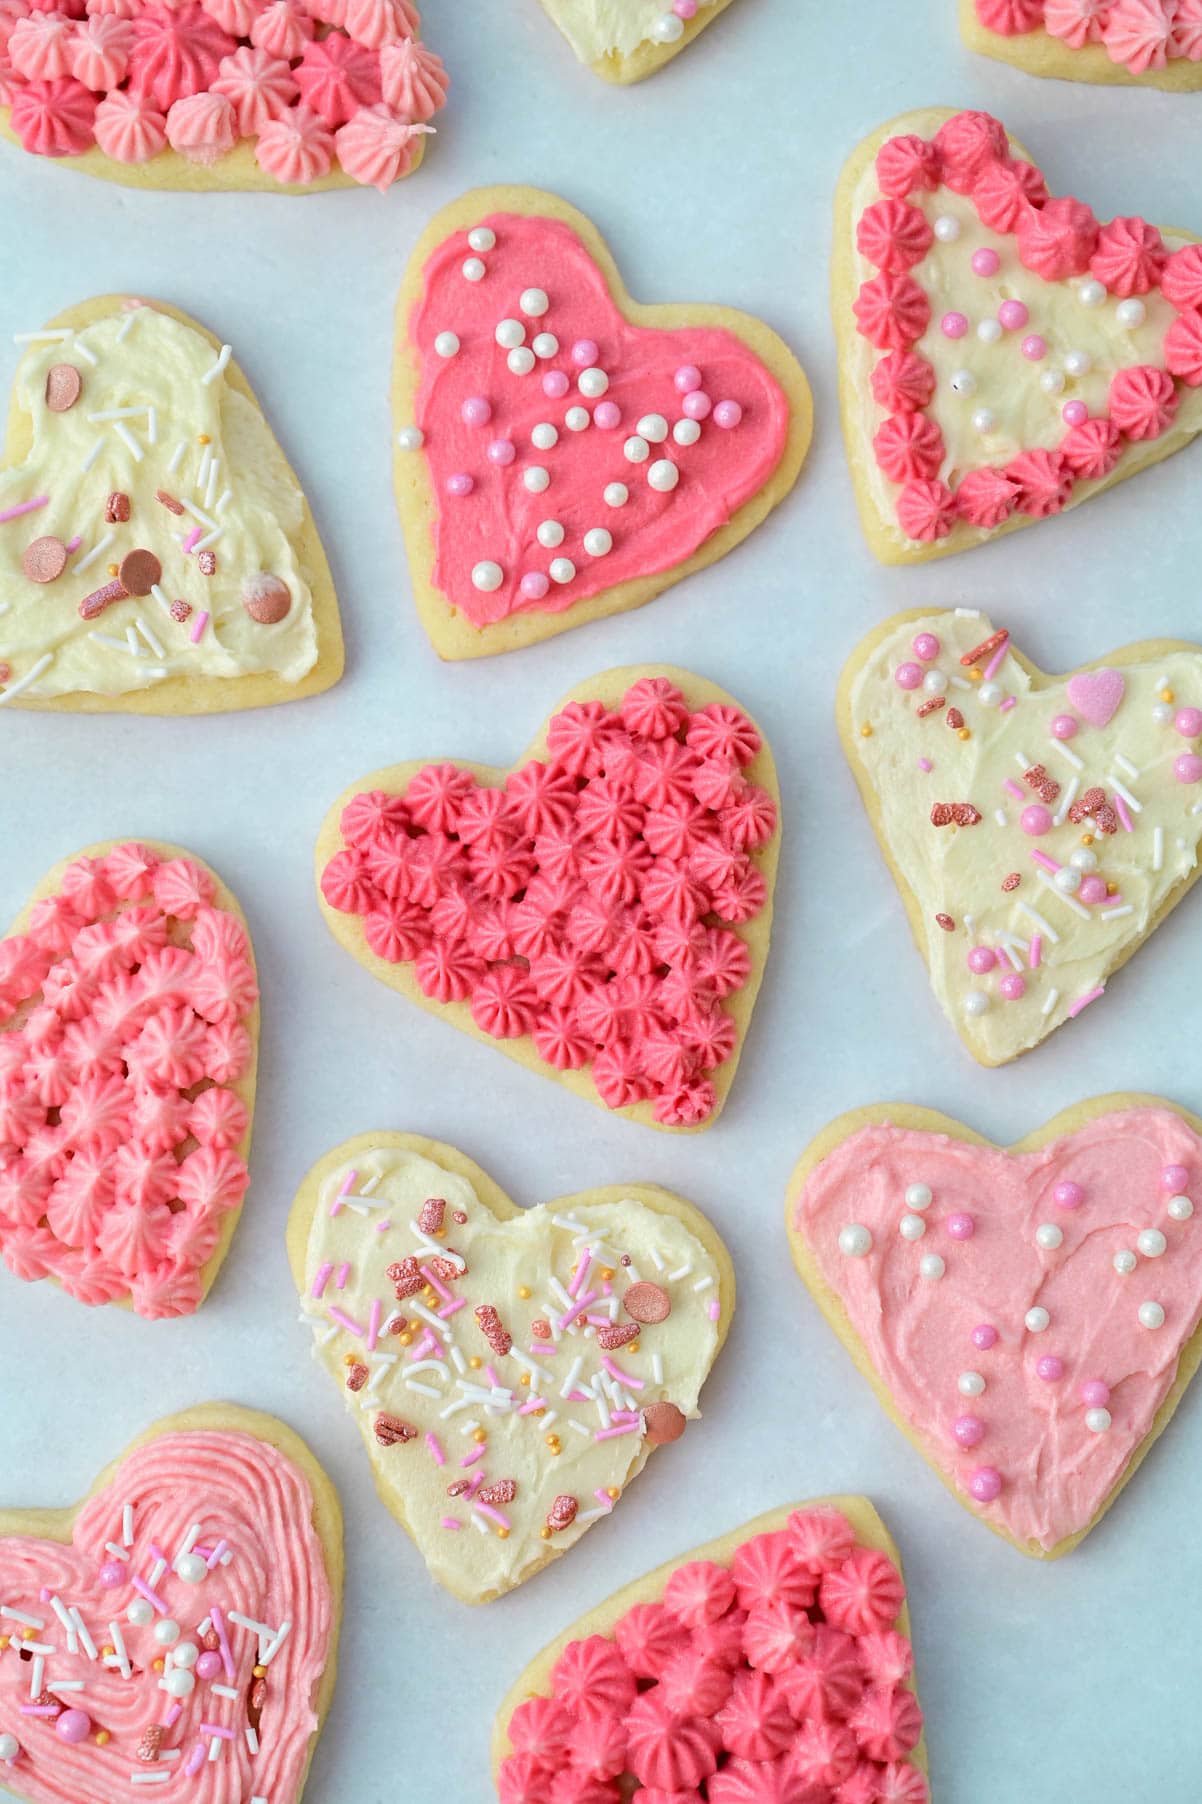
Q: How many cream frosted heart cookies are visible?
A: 5